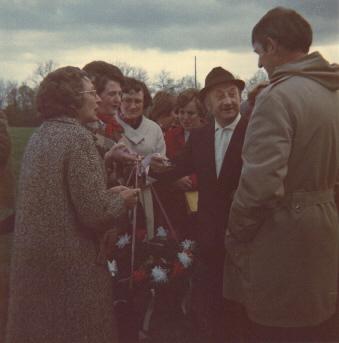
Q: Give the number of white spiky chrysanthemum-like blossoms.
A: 6